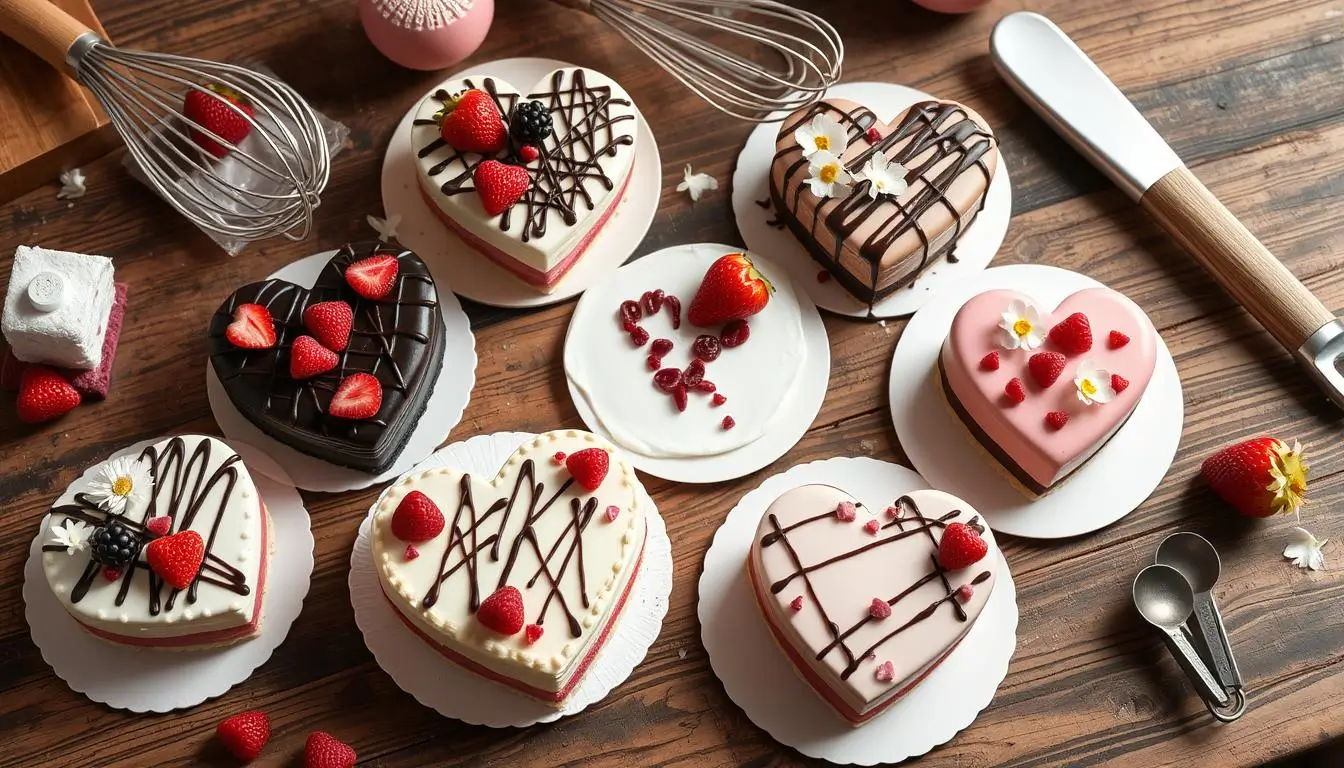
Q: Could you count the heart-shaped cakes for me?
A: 7